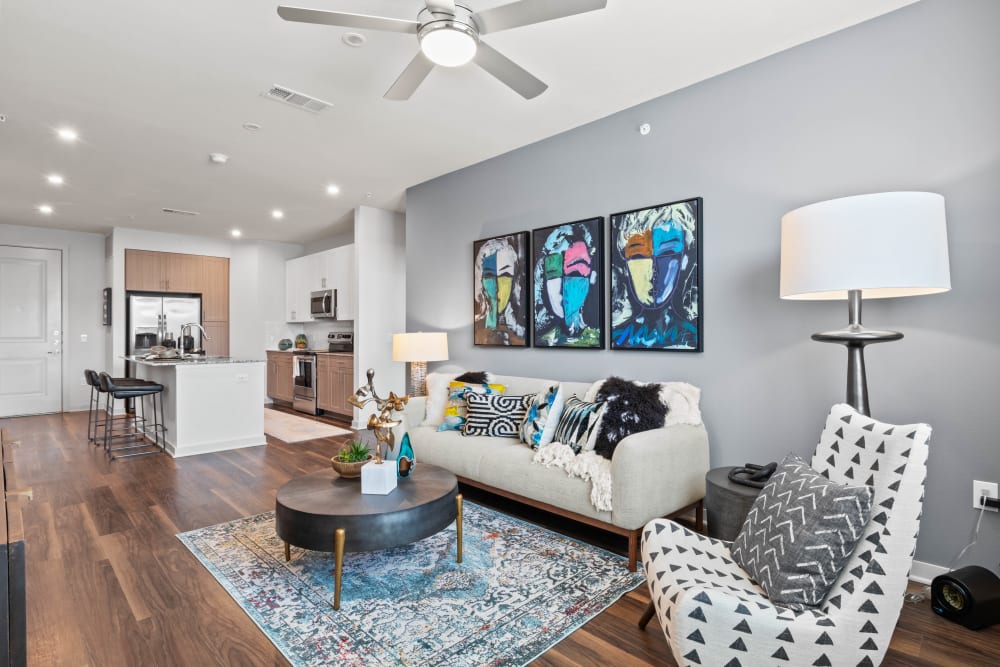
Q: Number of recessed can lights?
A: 6